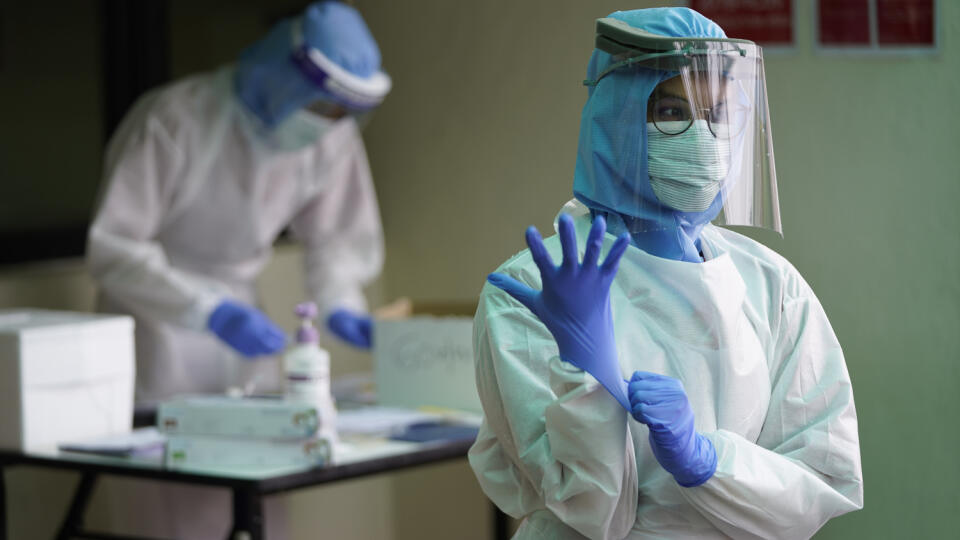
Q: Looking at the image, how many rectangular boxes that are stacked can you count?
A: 2